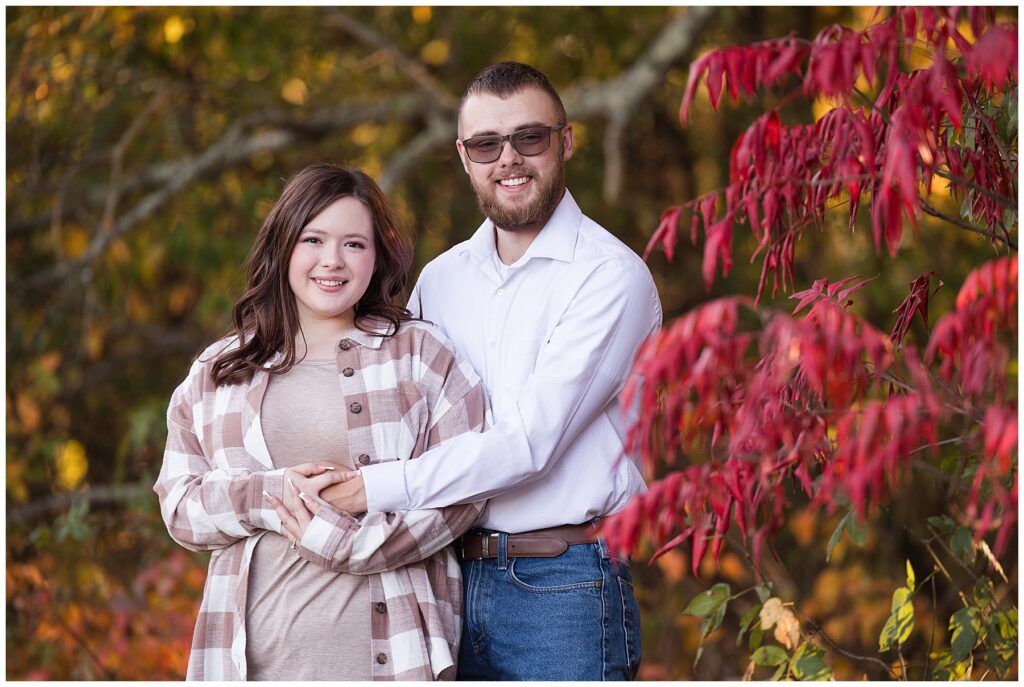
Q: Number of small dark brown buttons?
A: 6